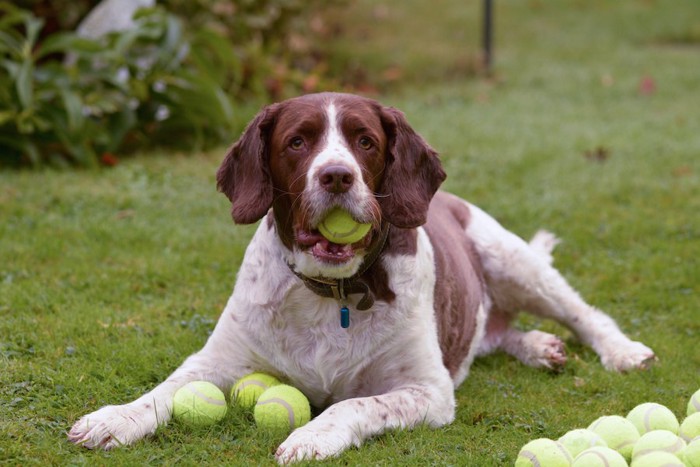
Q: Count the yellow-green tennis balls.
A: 14